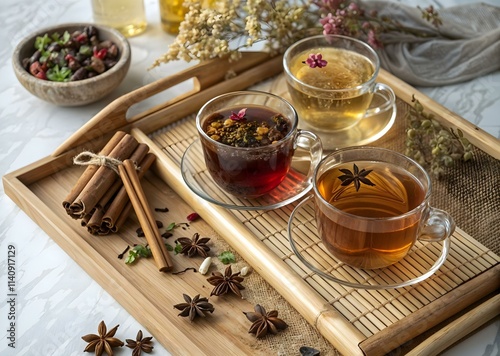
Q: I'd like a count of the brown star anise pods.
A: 7